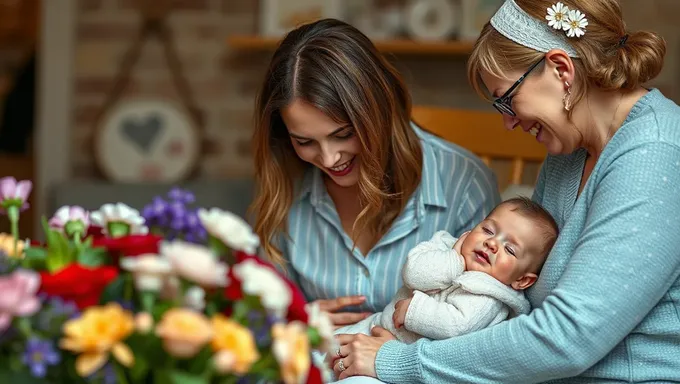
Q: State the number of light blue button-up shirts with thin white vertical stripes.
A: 1